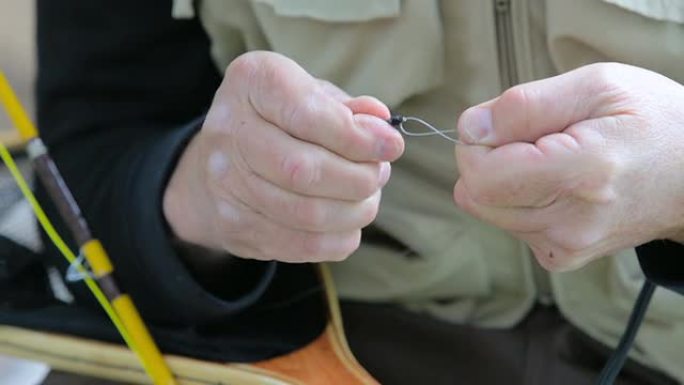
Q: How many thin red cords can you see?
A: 0